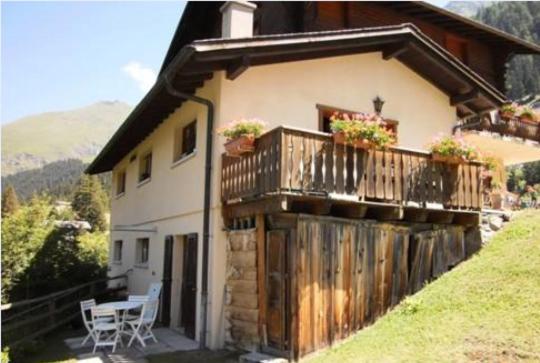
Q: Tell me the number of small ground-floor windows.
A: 2